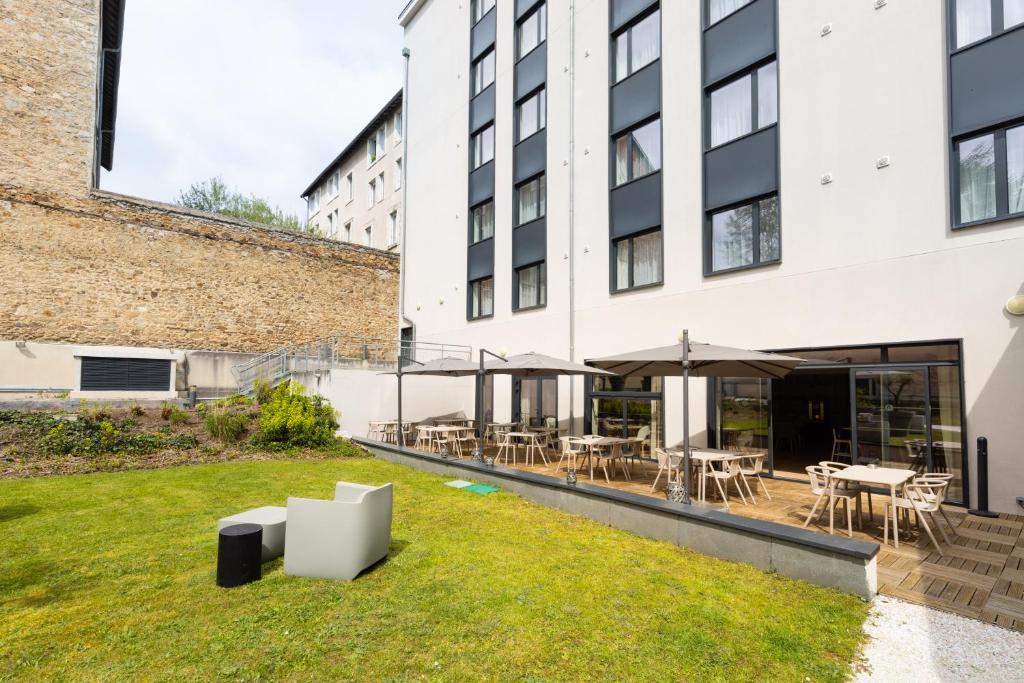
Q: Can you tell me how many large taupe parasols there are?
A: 3